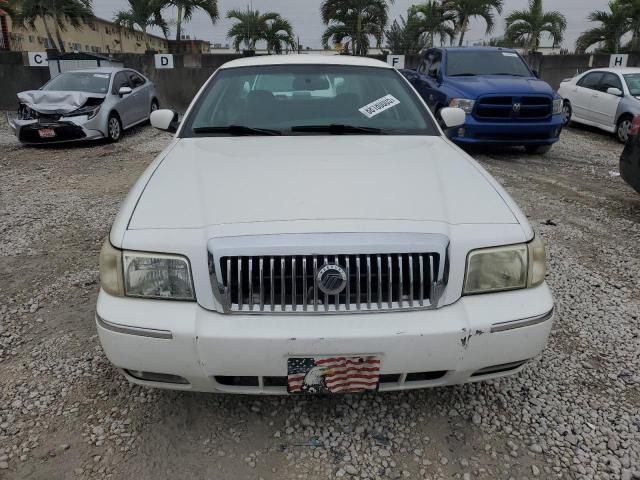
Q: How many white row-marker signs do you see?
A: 4